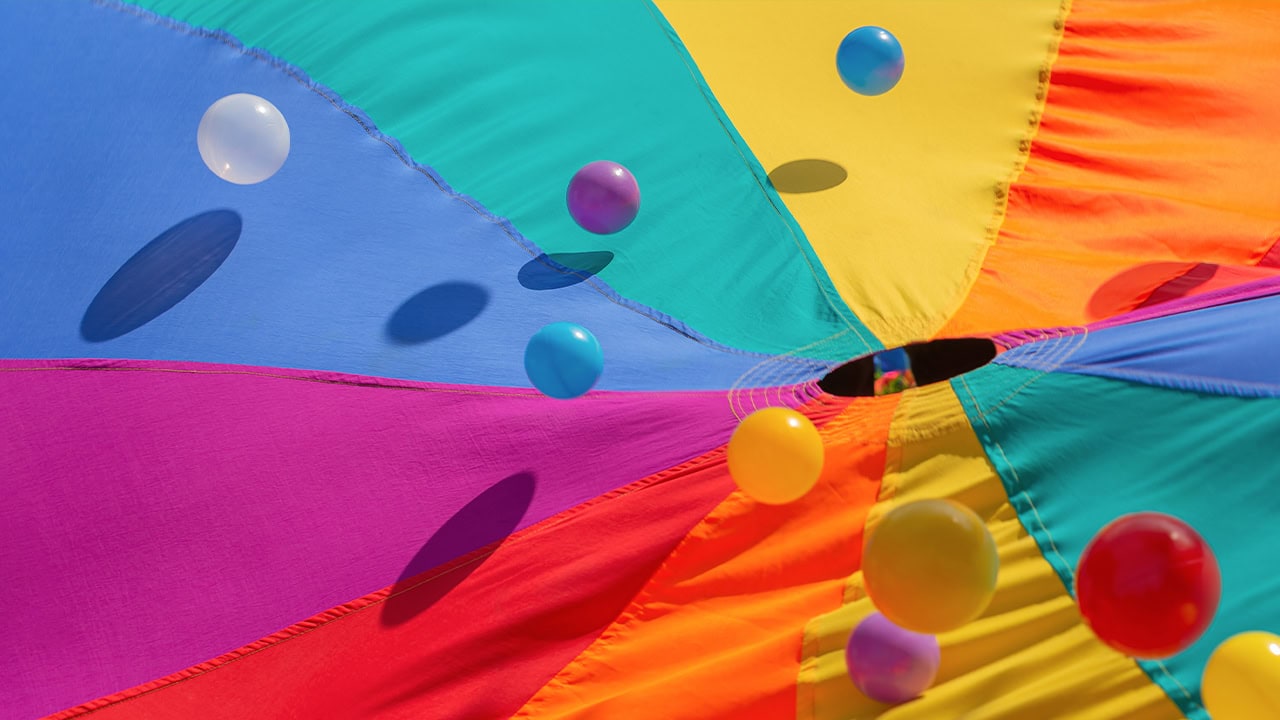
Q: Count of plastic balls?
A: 9